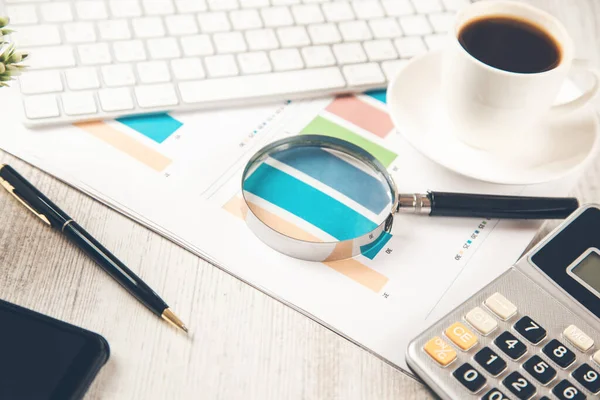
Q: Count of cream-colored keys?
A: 4